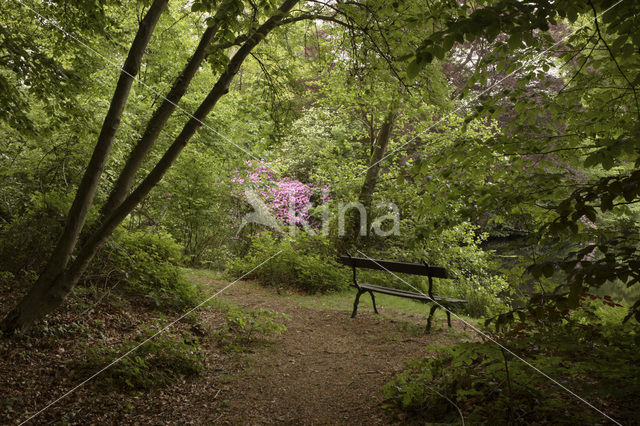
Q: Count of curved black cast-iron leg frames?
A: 2